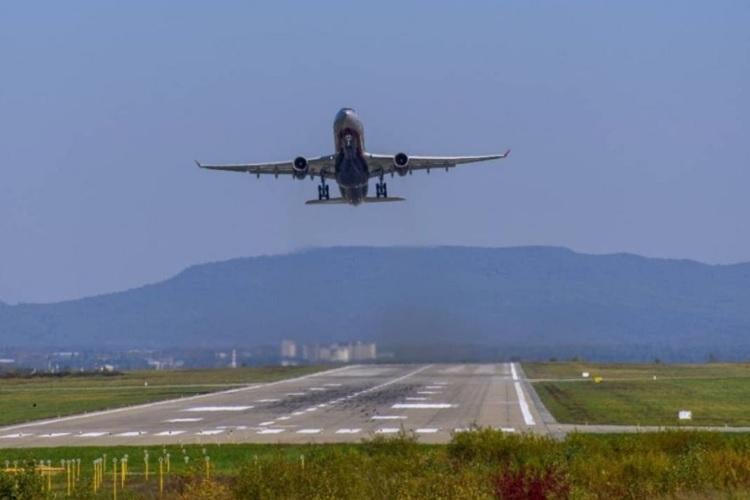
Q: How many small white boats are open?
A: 0